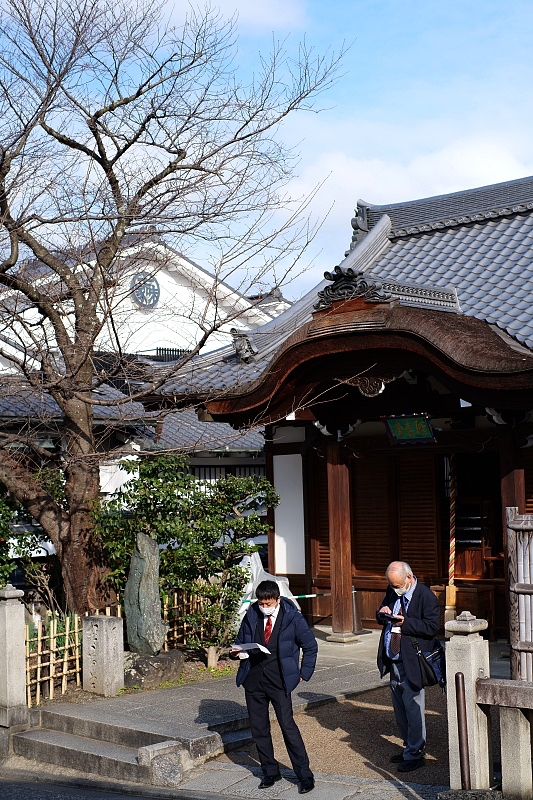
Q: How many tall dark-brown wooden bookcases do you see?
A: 0